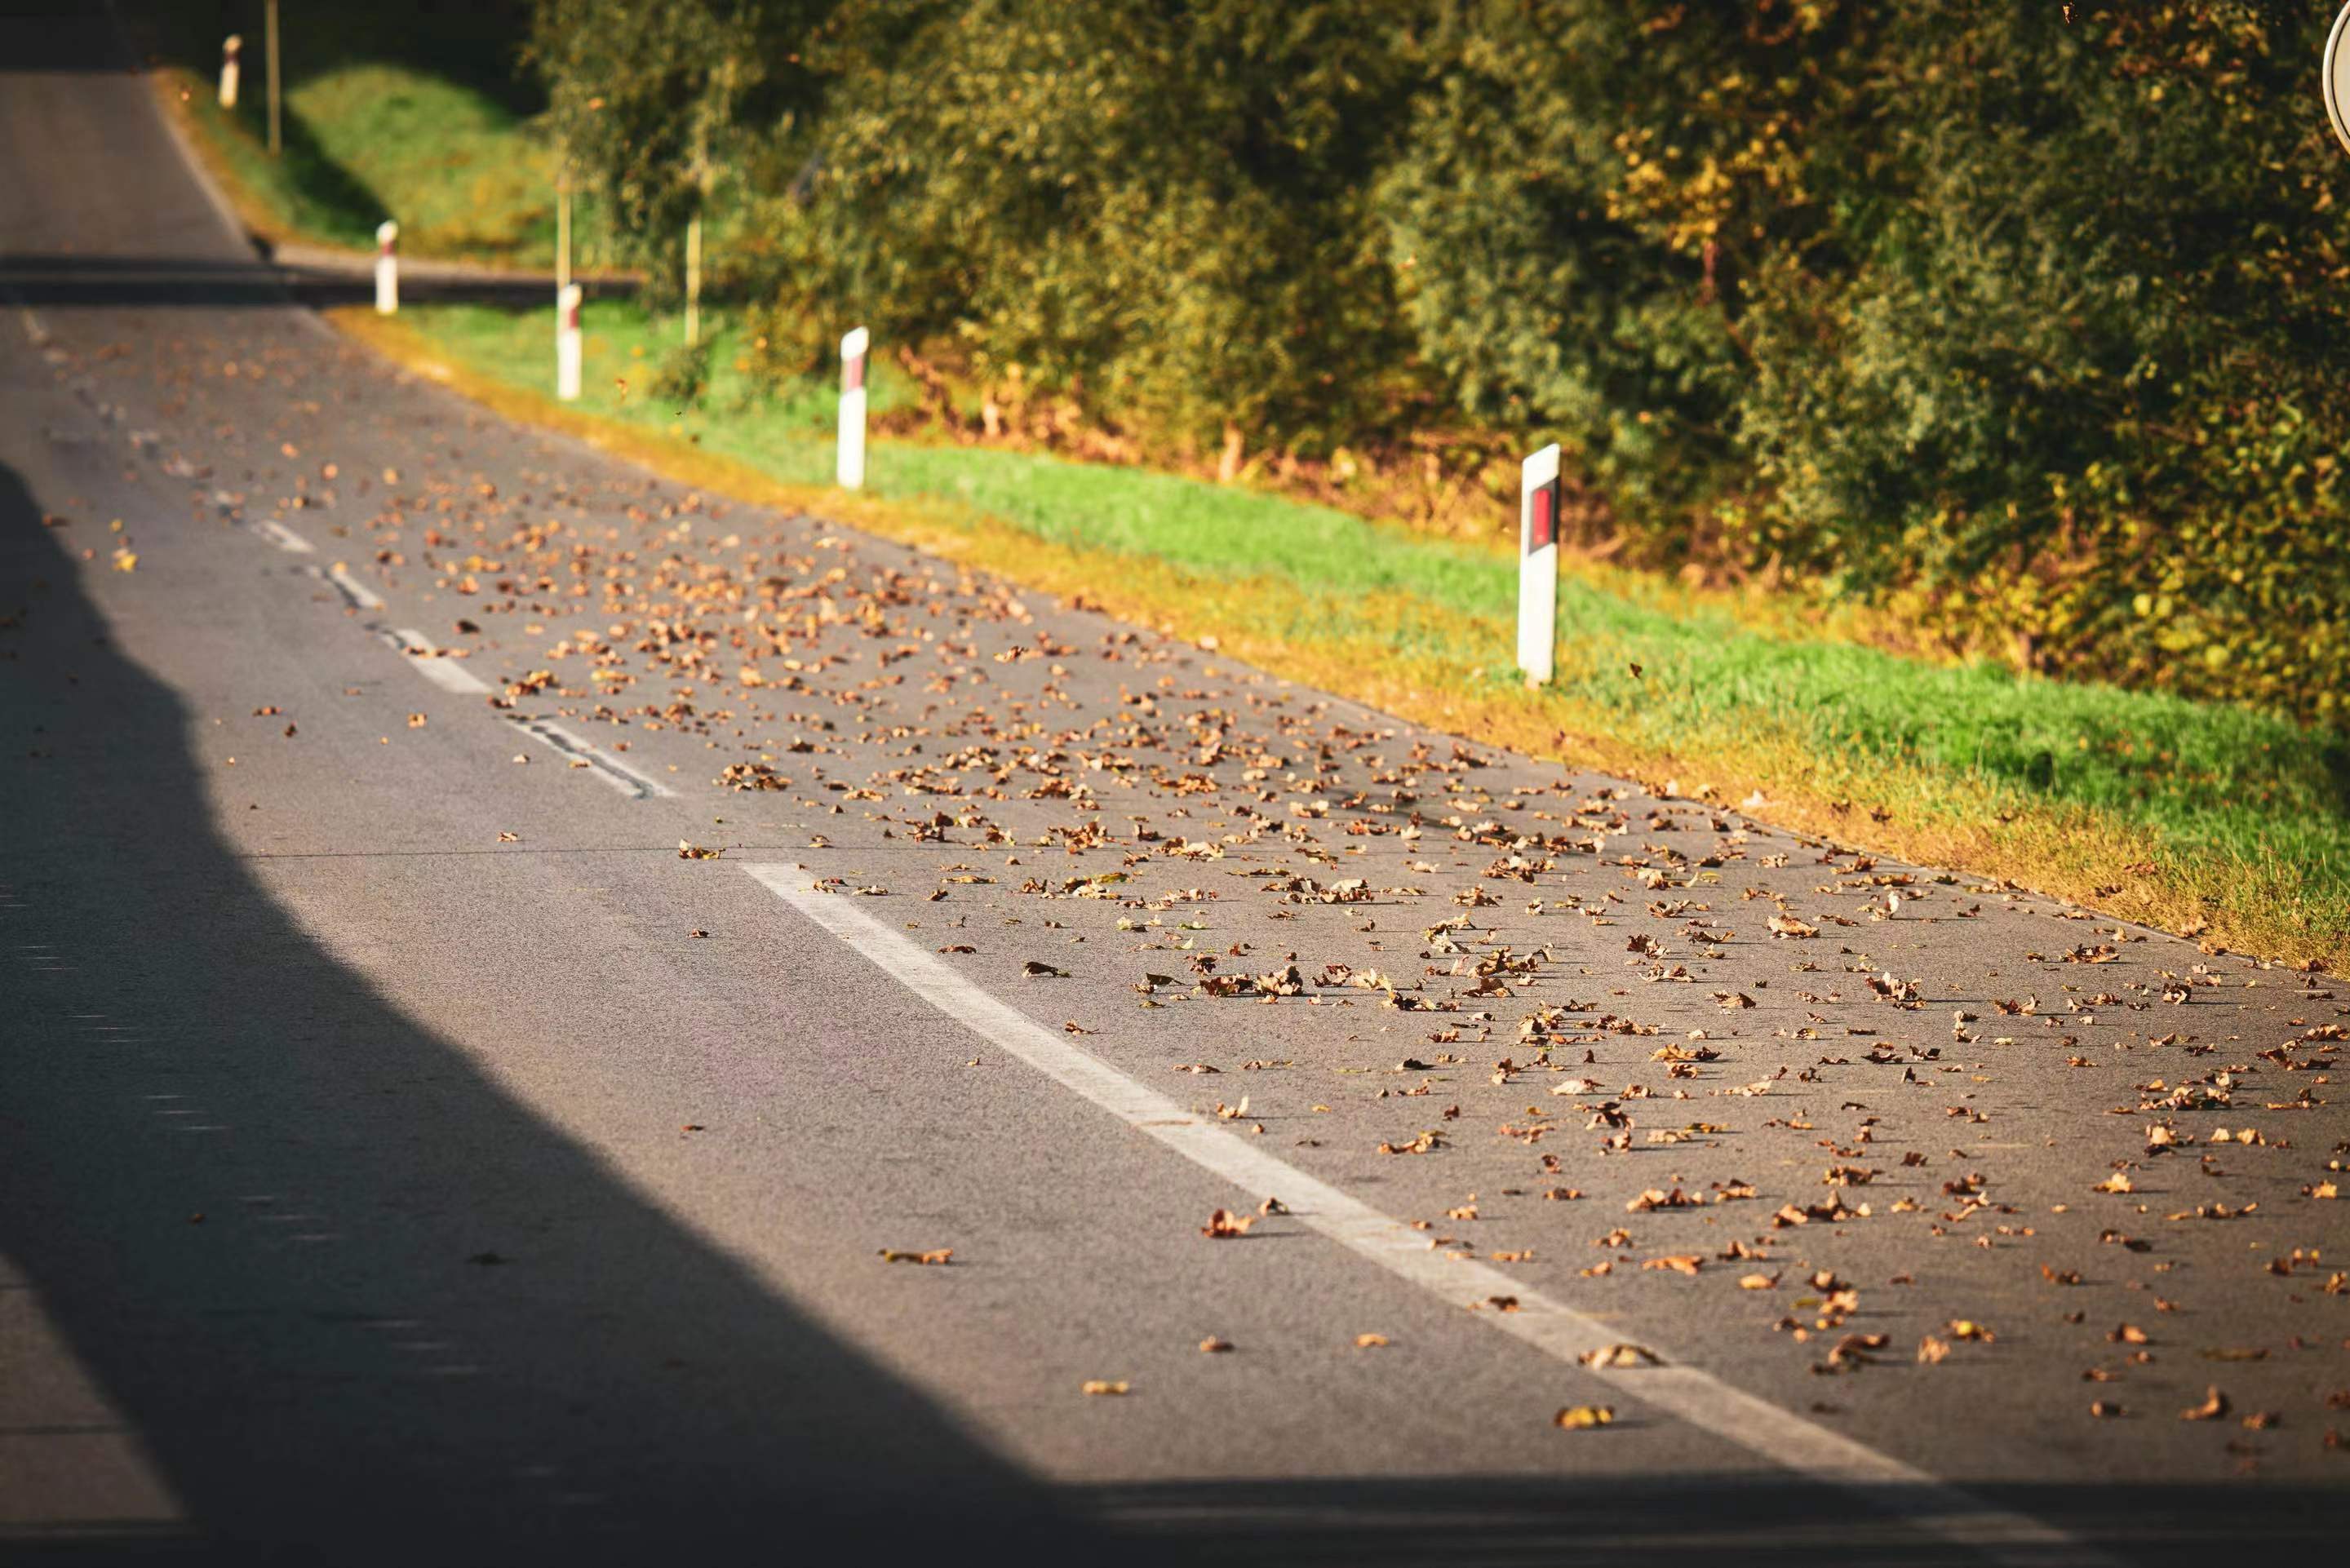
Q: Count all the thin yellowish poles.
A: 3